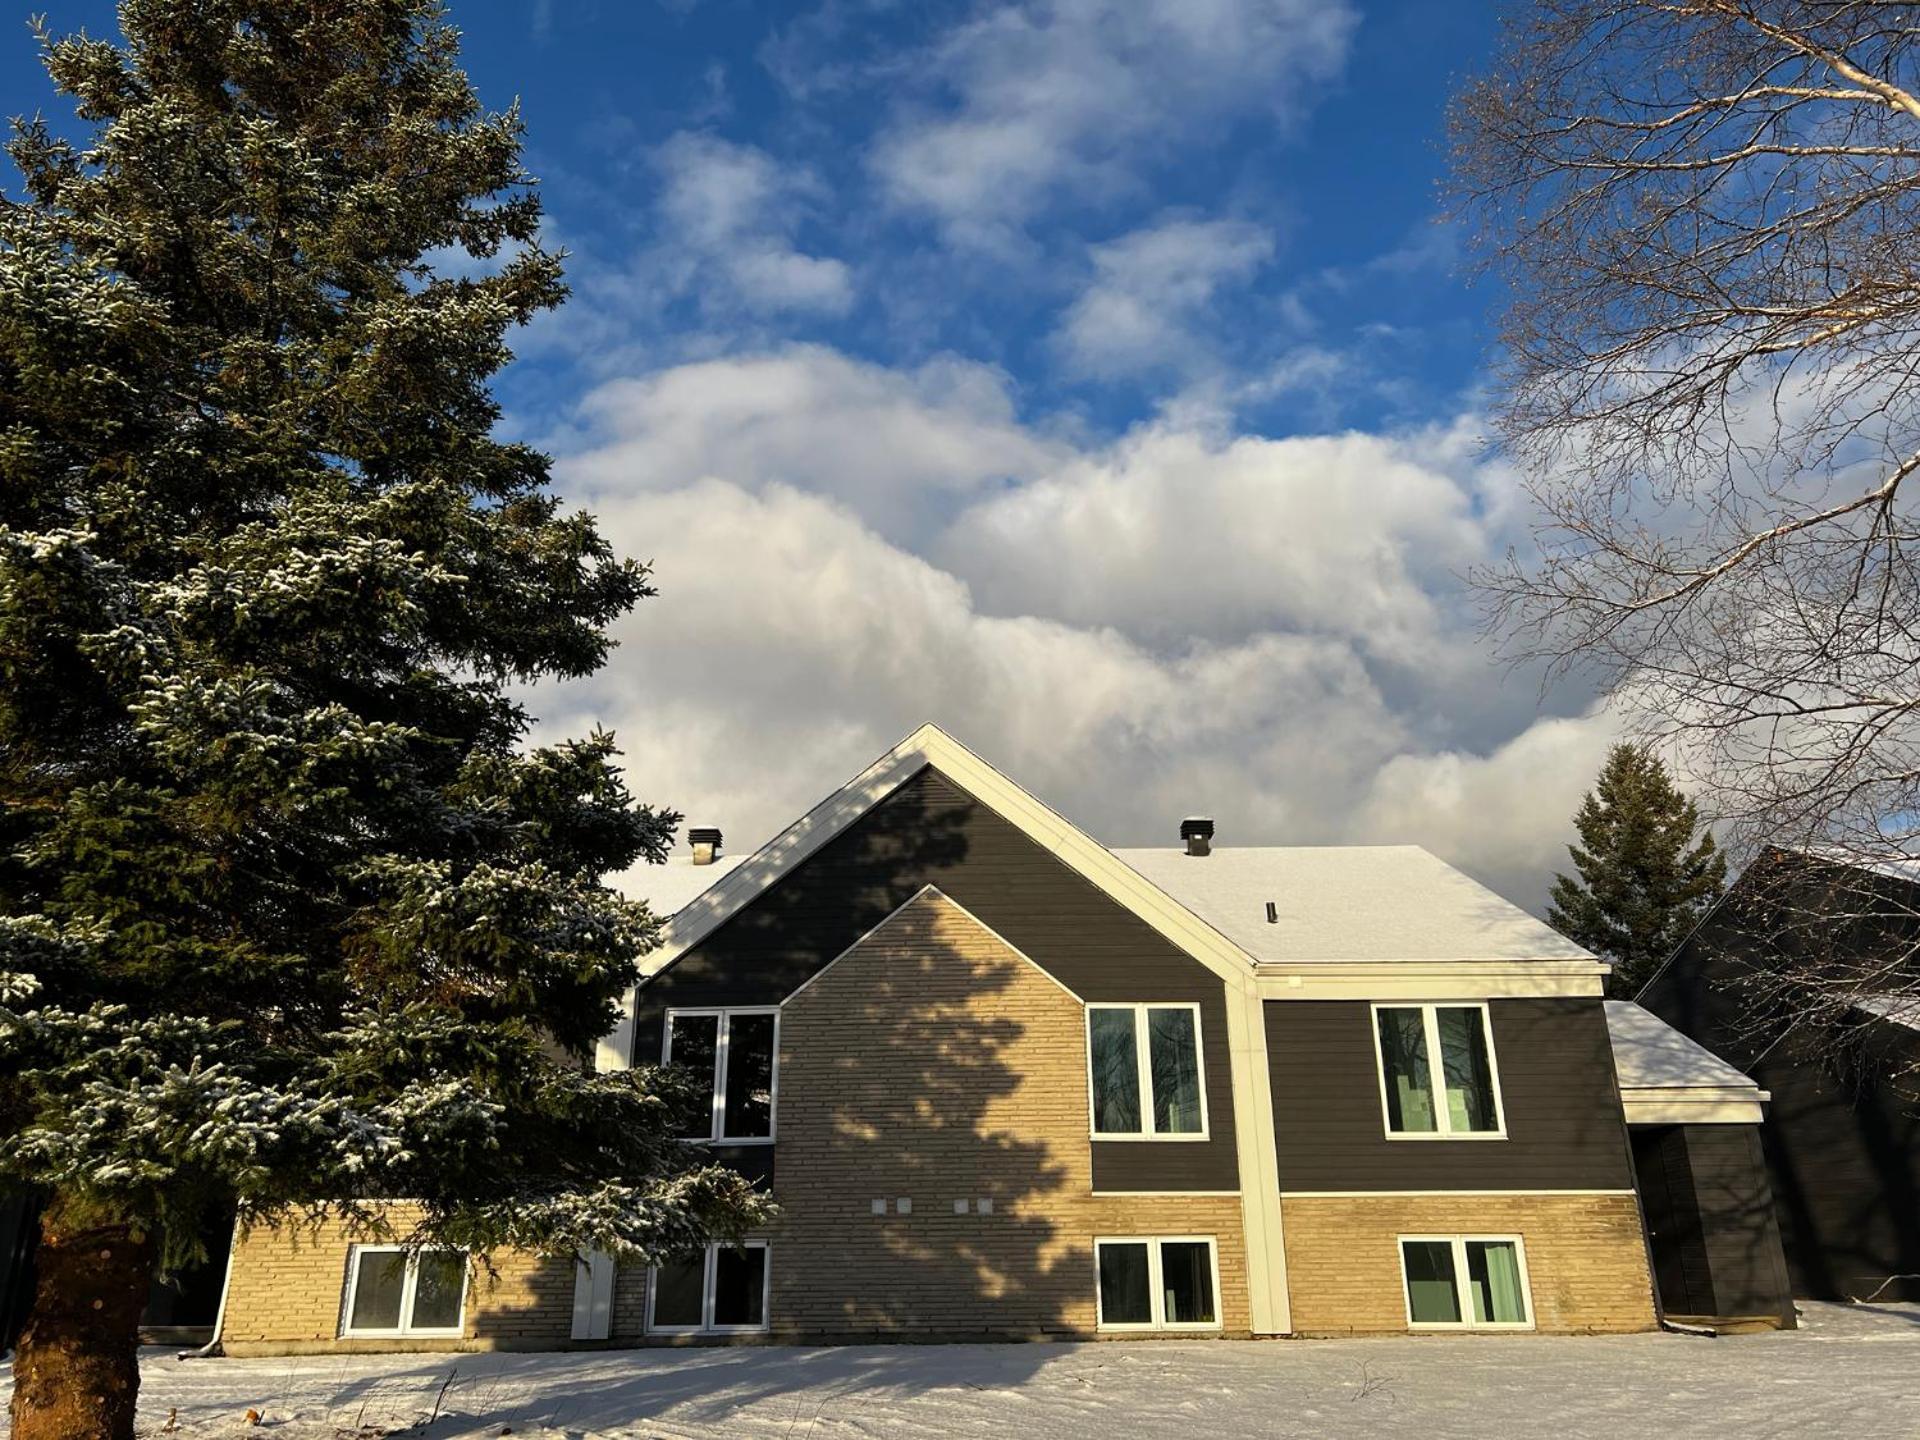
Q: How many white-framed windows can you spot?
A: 7